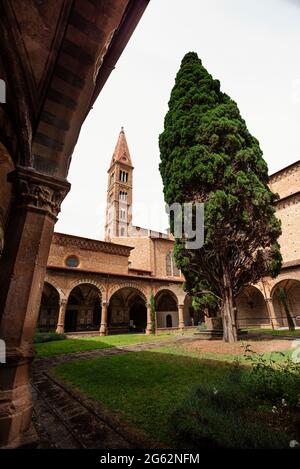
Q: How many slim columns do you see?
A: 5